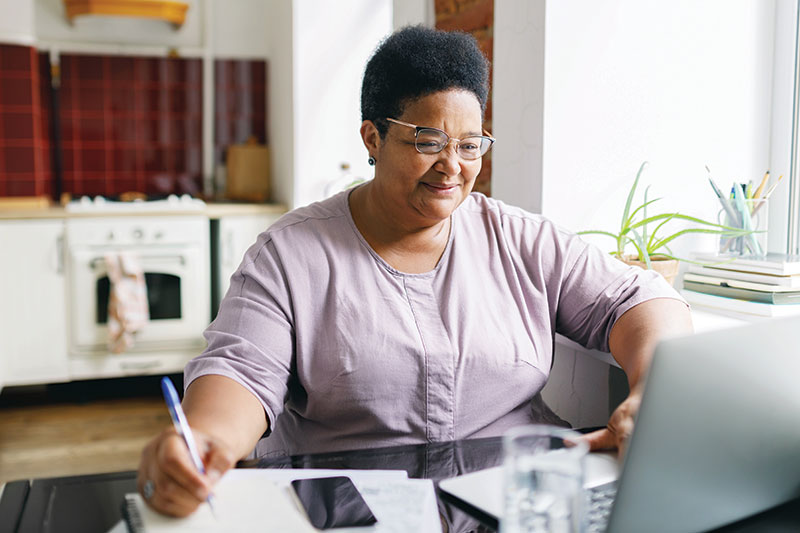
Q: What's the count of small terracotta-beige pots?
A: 1